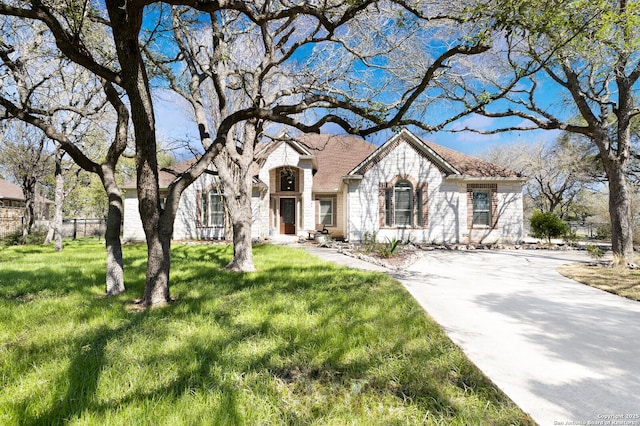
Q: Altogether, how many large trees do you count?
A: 4